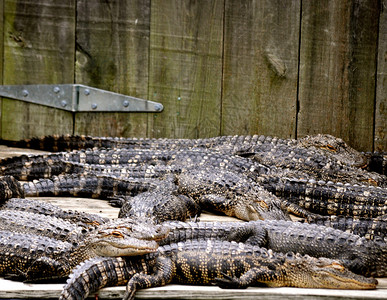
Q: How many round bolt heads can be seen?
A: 7